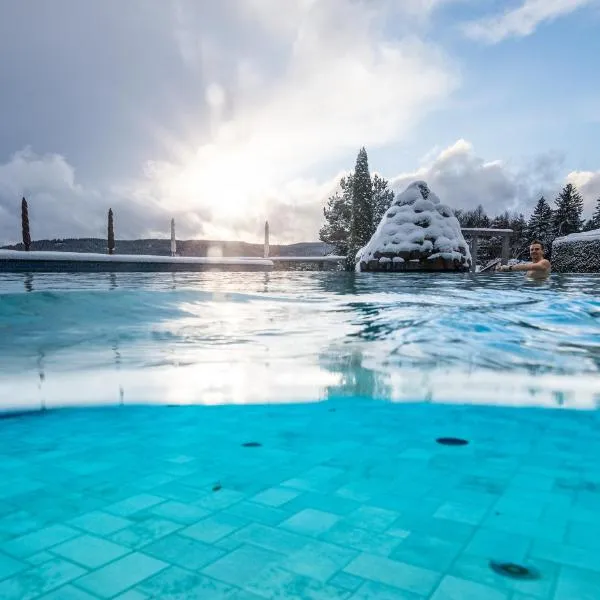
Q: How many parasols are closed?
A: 4